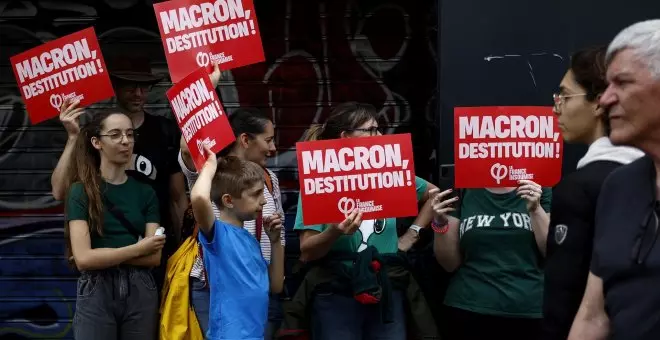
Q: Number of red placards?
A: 5